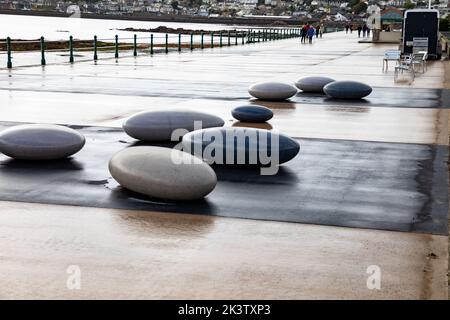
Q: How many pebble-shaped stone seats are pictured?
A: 8